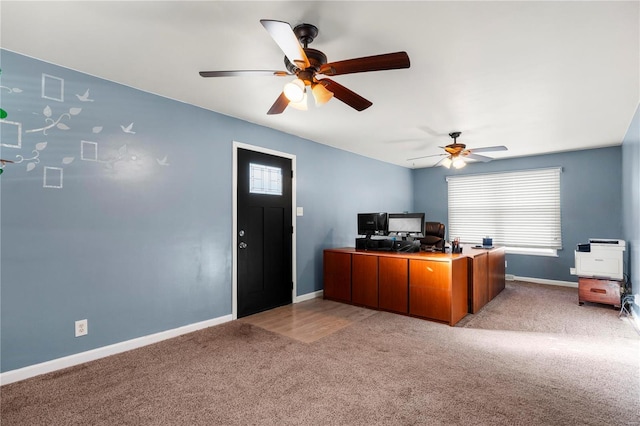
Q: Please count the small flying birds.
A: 3